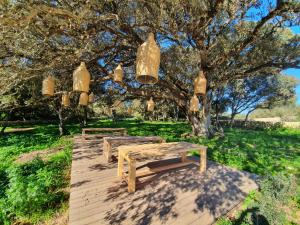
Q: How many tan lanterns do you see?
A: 10